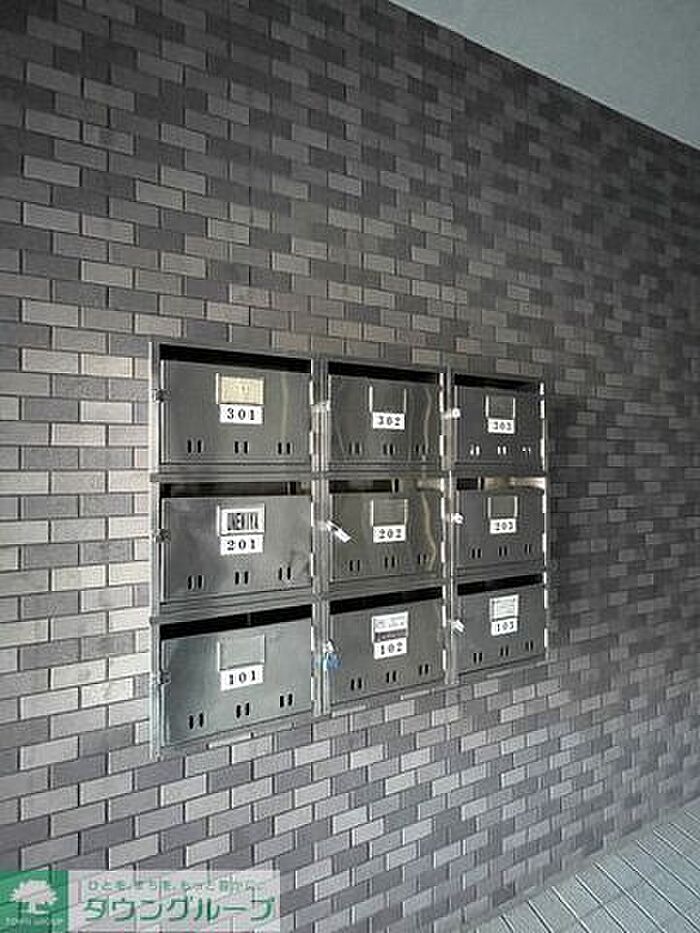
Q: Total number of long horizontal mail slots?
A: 9